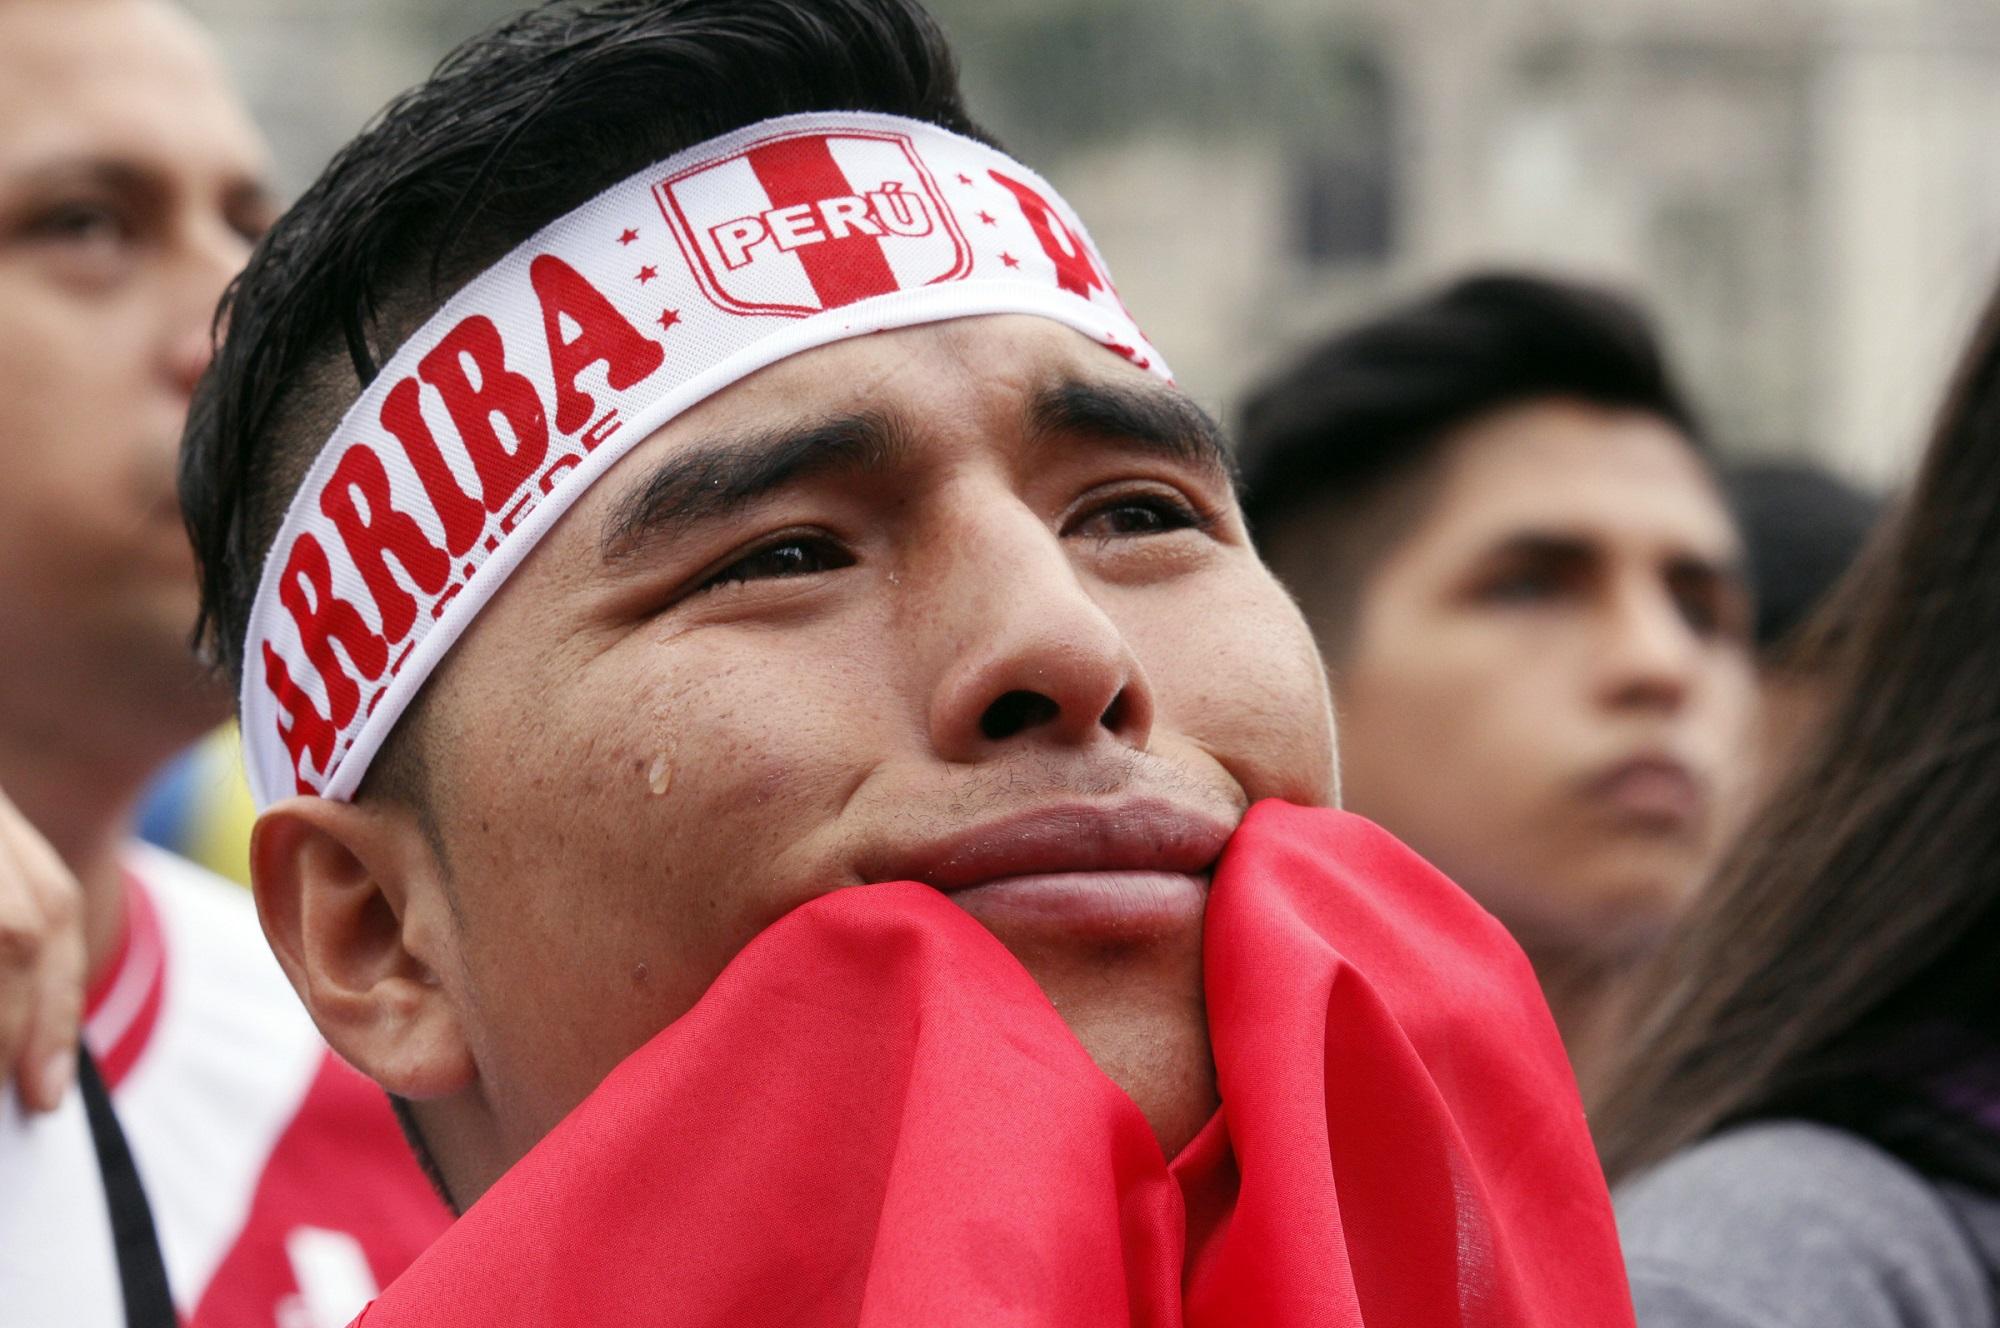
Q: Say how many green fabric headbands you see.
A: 0